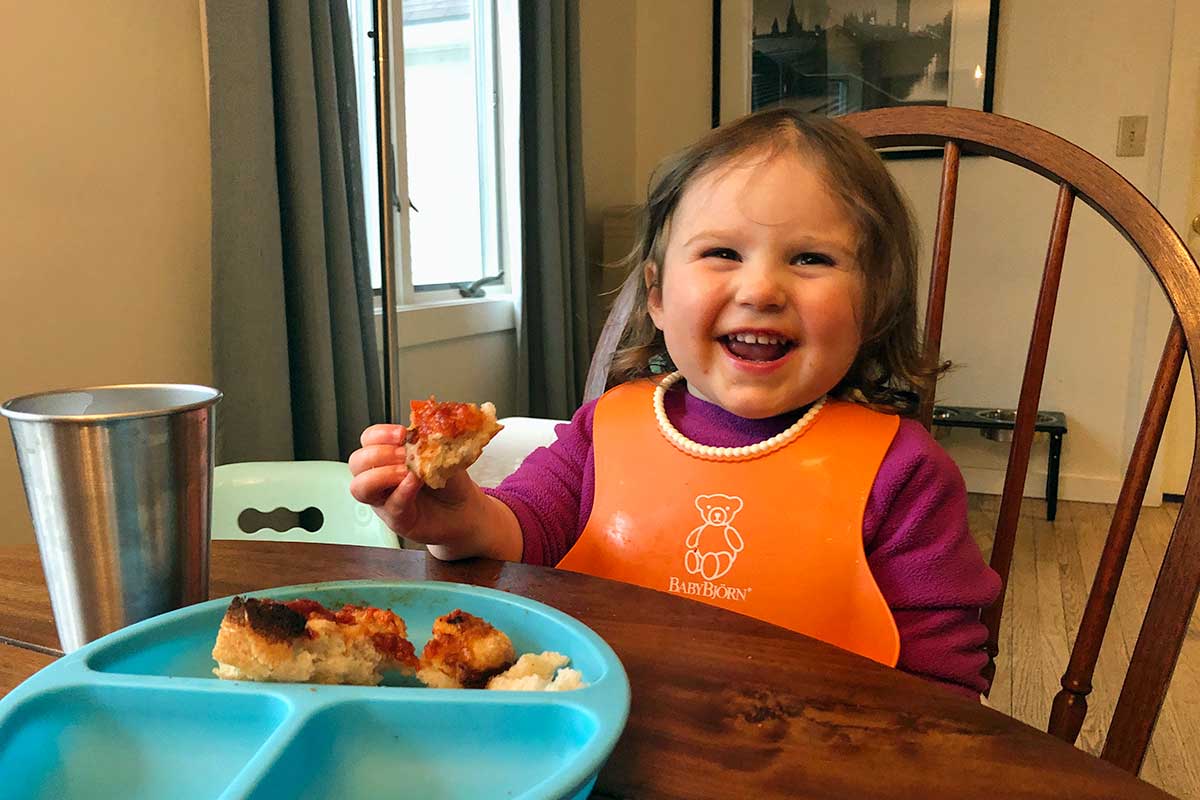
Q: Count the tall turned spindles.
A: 3